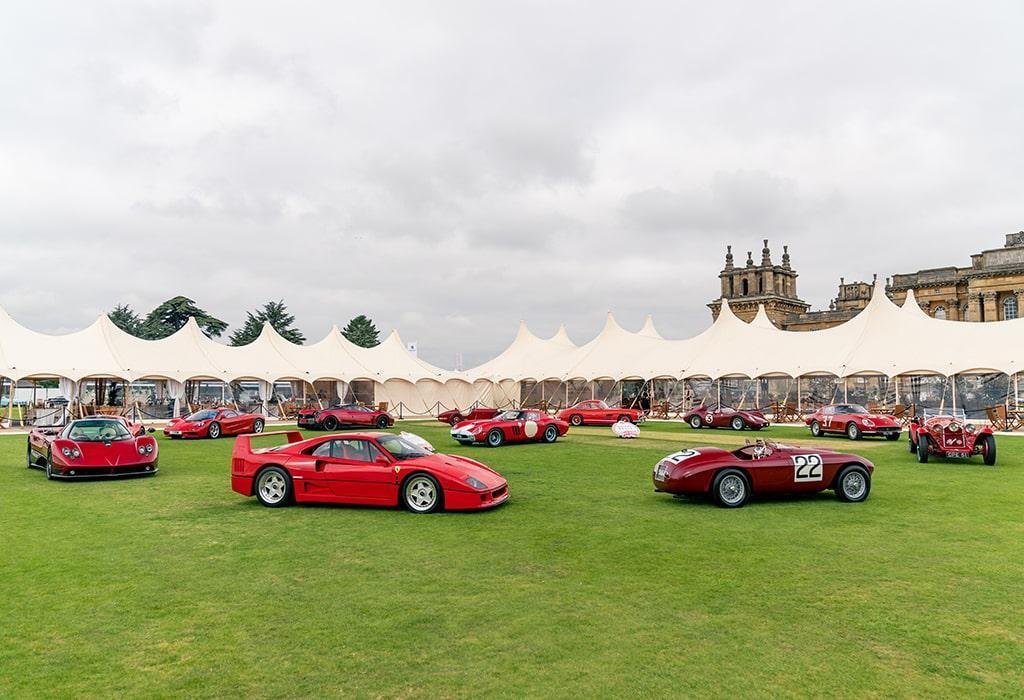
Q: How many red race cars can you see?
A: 11